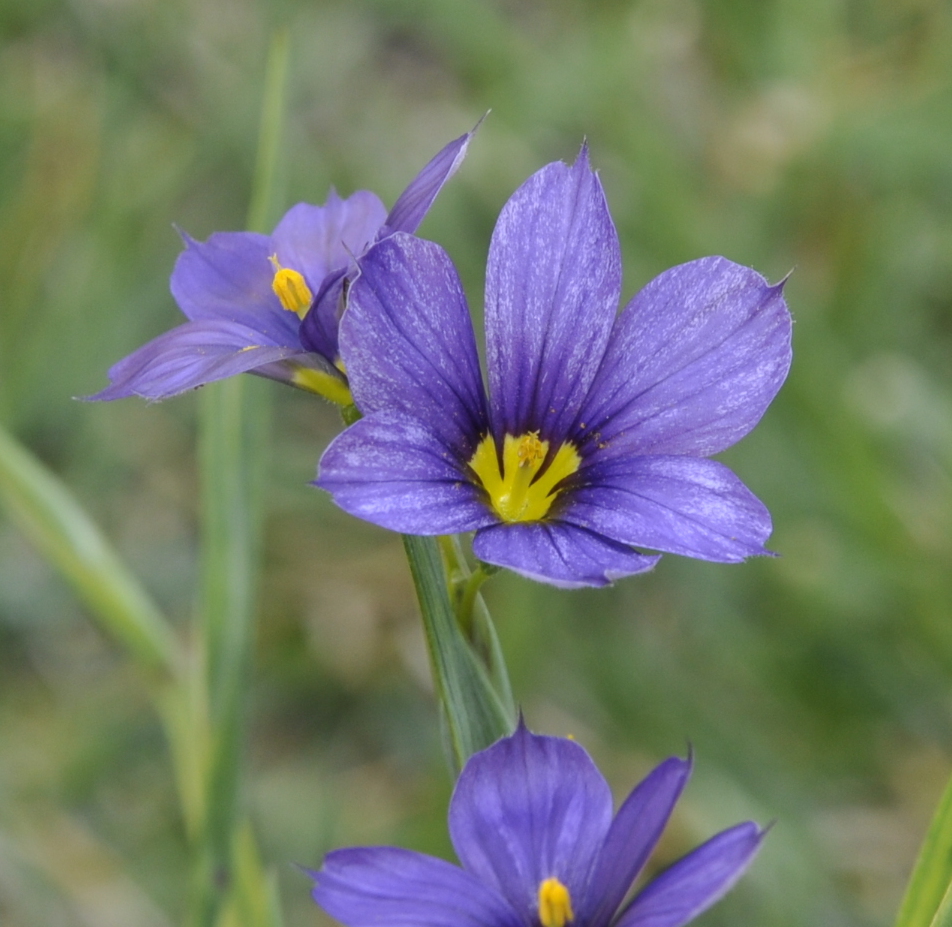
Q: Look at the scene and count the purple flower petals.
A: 15